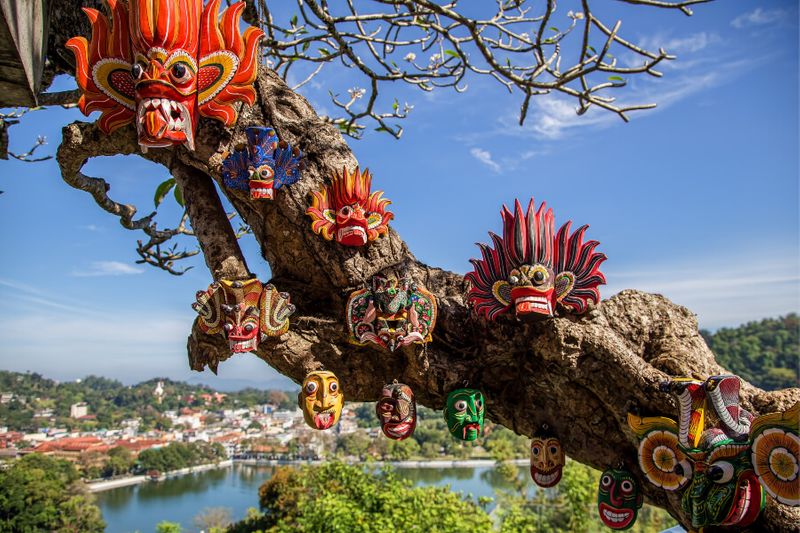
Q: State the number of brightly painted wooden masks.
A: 12